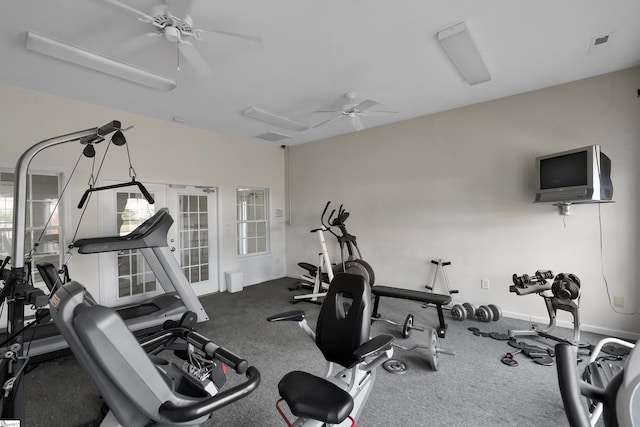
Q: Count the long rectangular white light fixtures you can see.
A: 3